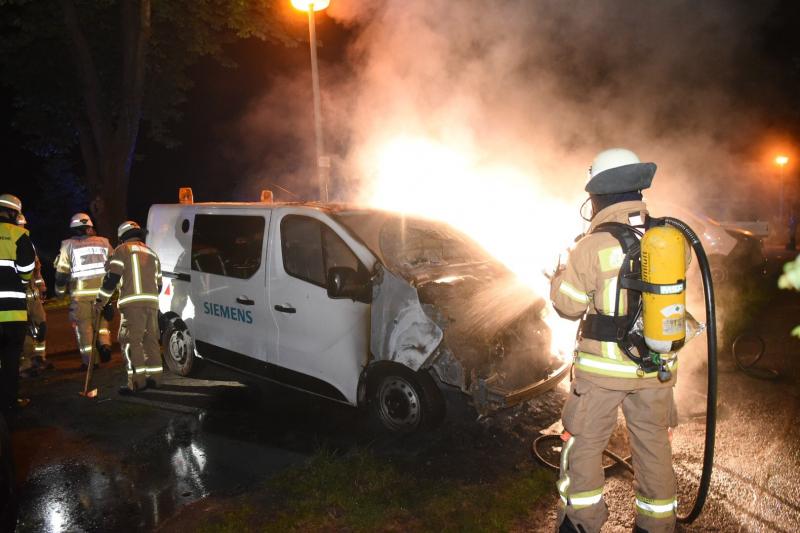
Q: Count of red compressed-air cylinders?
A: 0